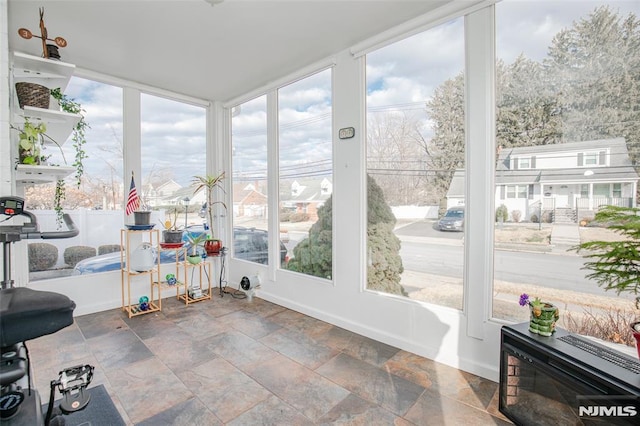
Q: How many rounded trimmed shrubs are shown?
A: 3